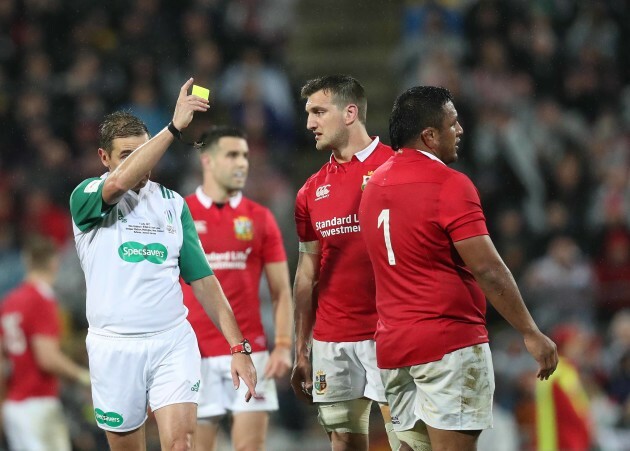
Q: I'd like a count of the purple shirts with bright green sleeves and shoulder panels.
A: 0